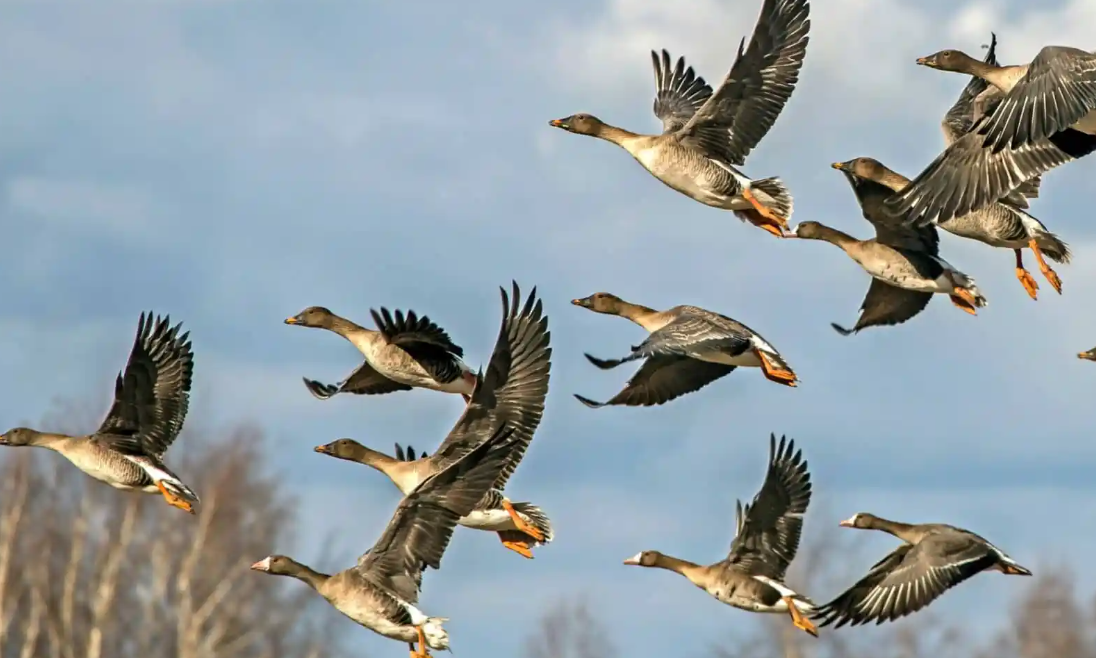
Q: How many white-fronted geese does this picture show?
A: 4